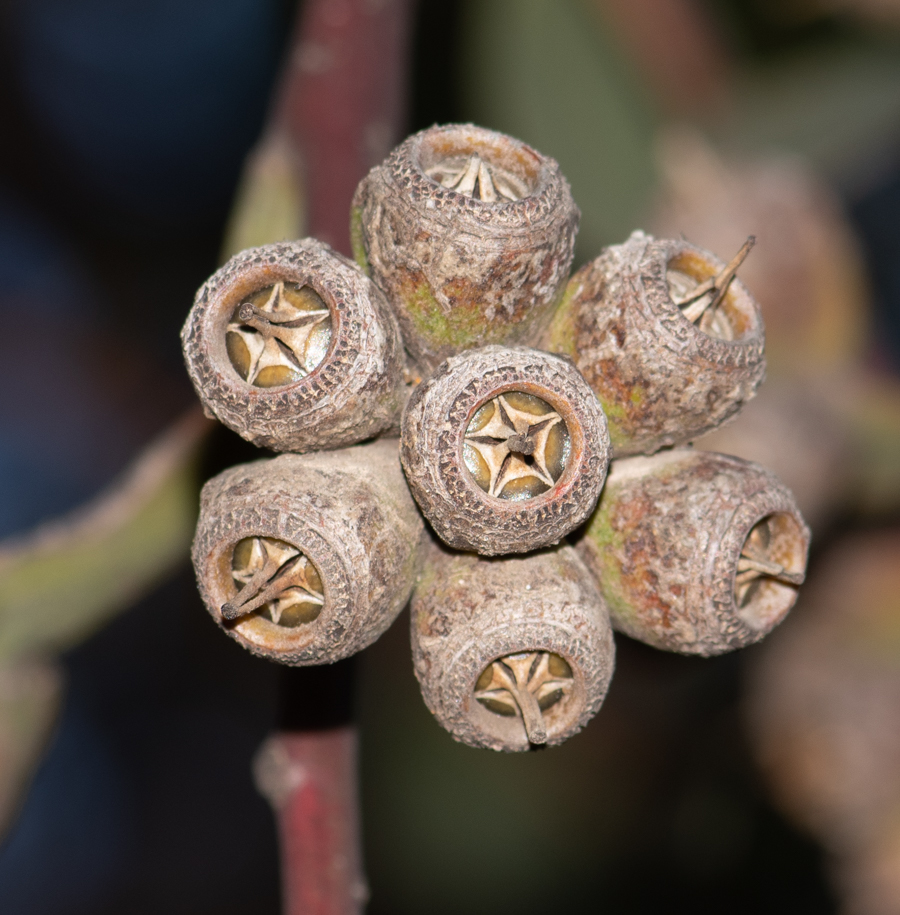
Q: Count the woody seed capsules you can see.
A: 7